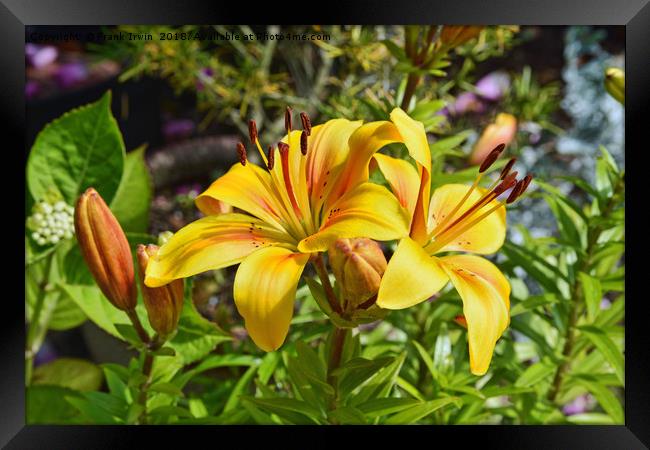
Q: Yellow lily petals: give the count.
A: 11